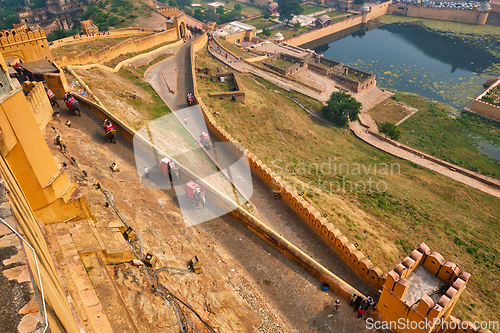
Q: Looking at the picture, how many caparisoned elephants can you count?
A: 7